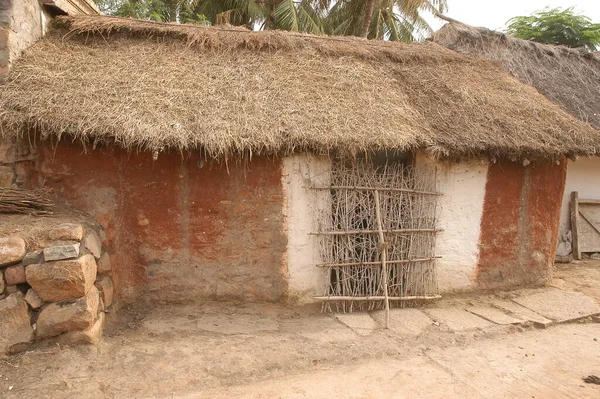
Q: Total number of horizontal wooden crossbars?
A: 4